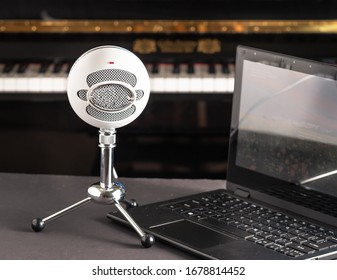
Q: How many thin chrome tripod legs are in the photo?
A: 3